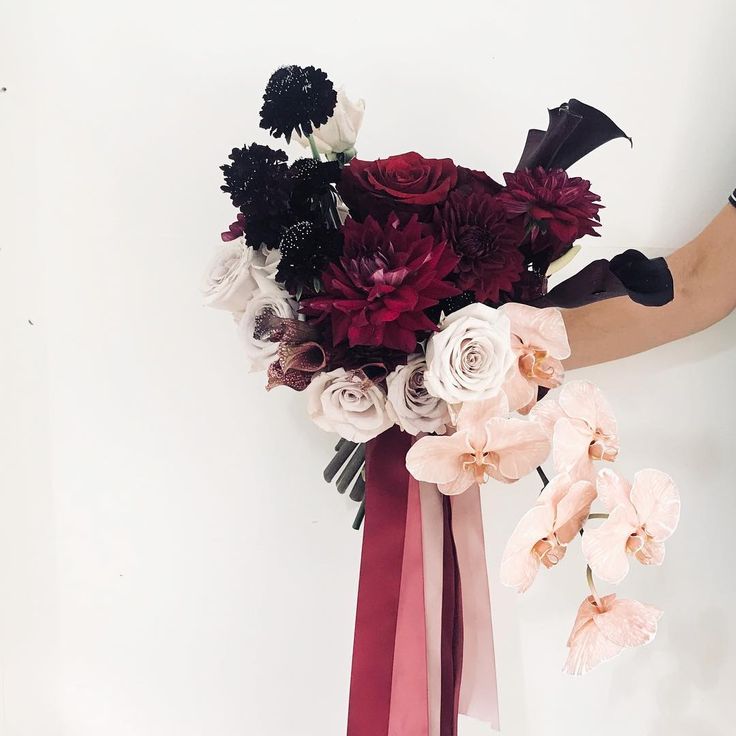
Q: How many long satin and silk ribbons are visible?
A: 5